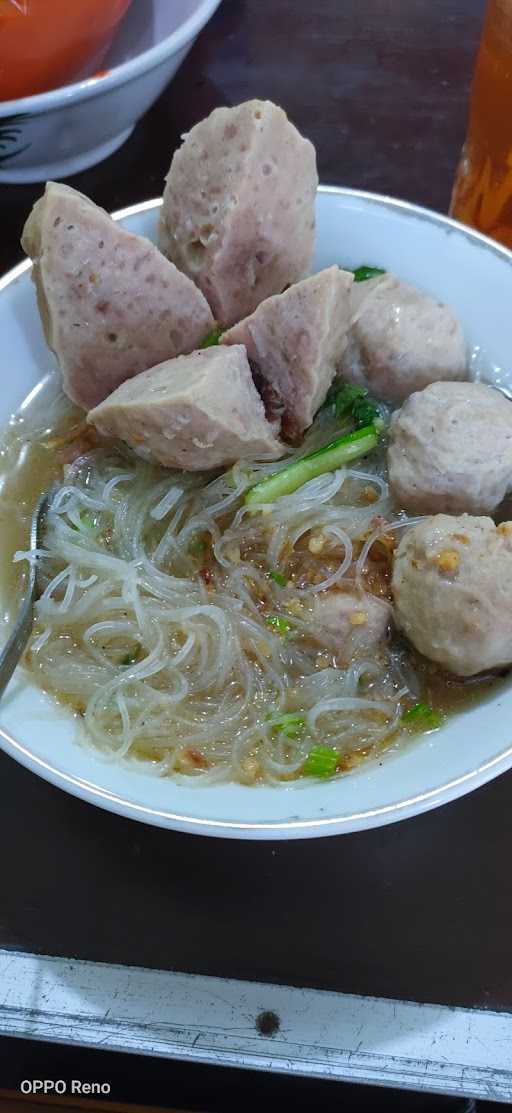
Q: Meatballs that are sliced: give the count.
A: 4